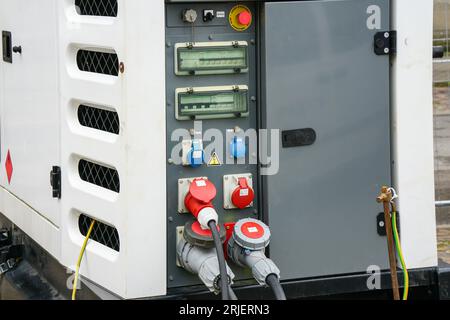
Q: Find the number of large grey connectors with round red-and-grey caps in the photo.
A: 2